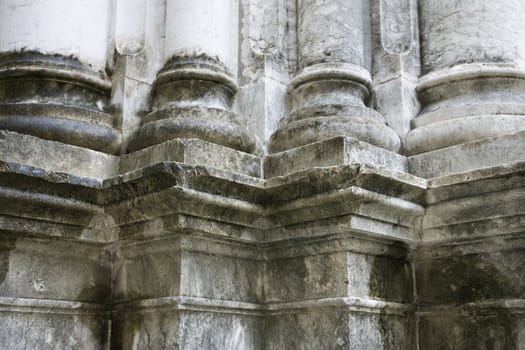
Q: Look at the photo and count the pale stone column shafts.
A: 4